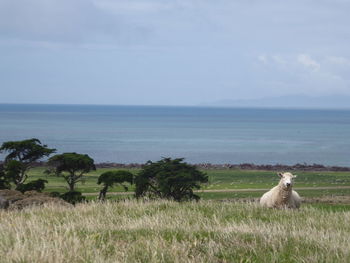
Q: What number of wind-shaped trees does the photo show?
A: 4